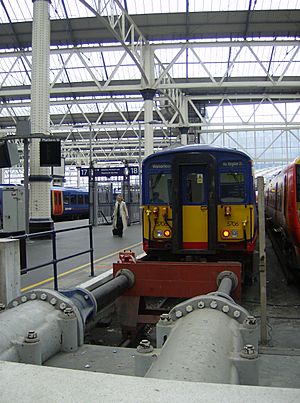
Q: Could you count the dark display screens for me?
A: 2